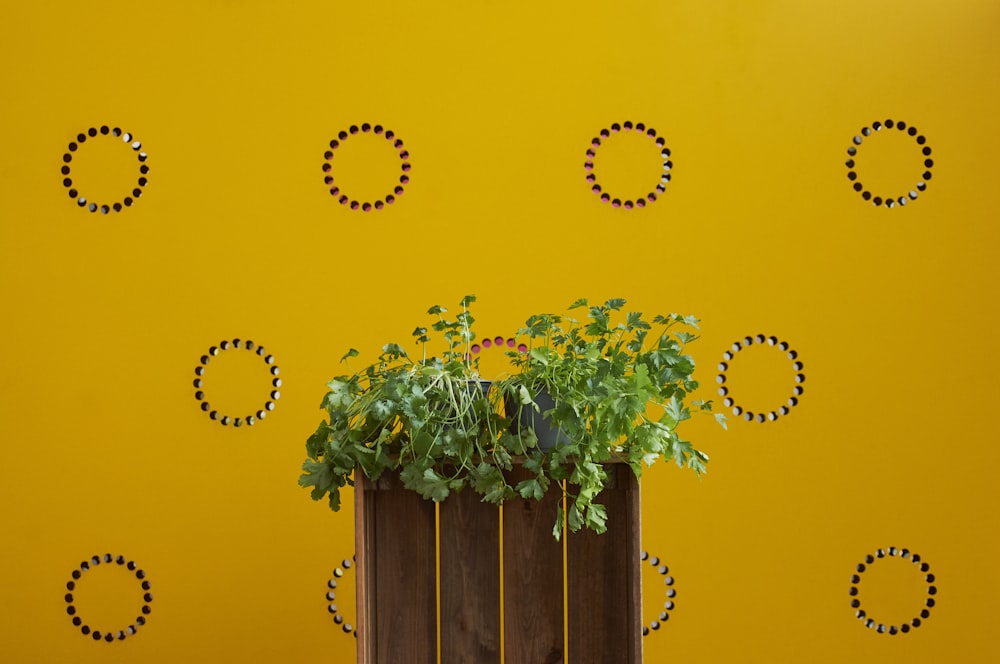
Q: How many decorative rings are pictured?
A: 11